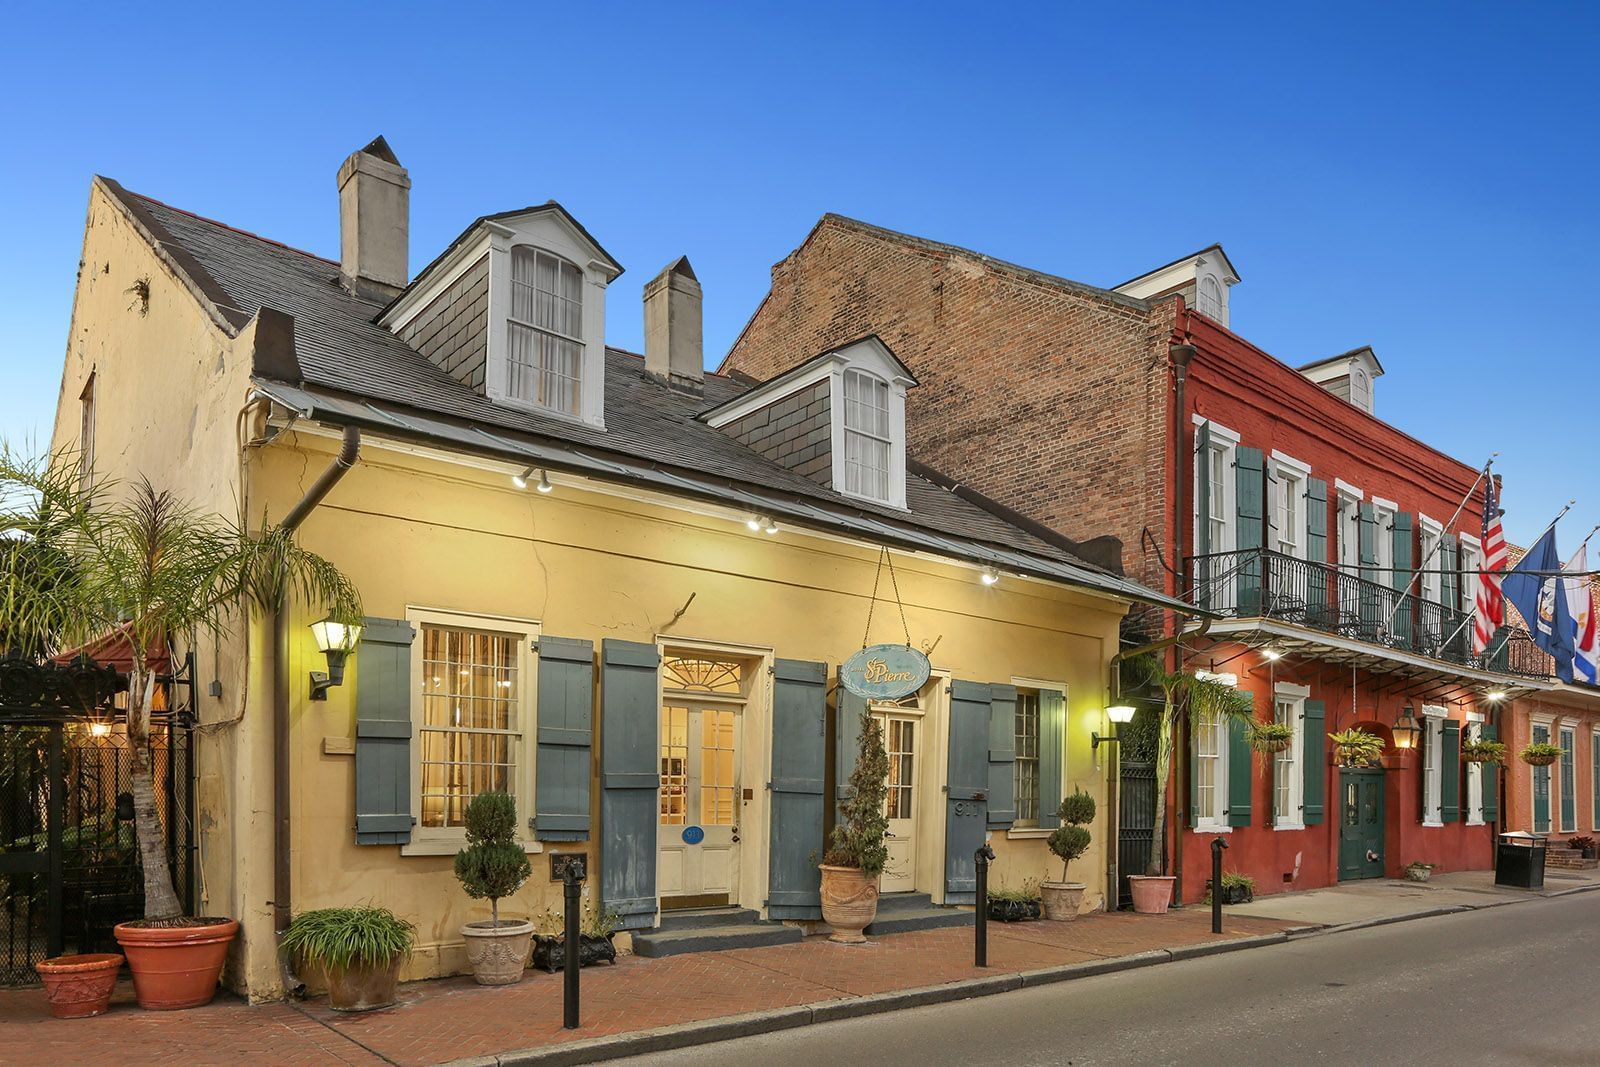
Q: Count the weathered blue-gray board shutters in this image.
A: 8